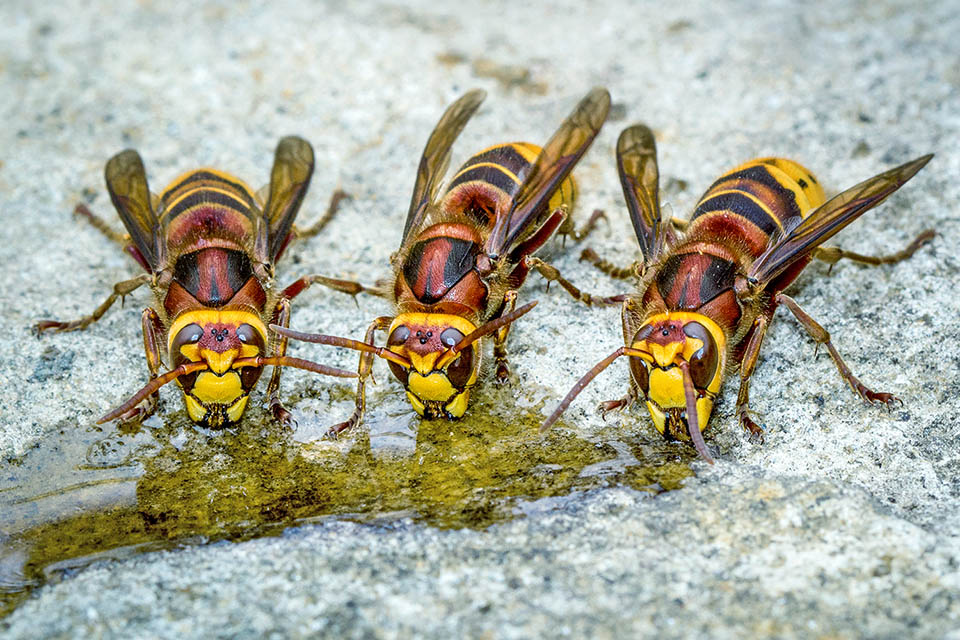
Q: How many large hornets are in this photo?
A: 3